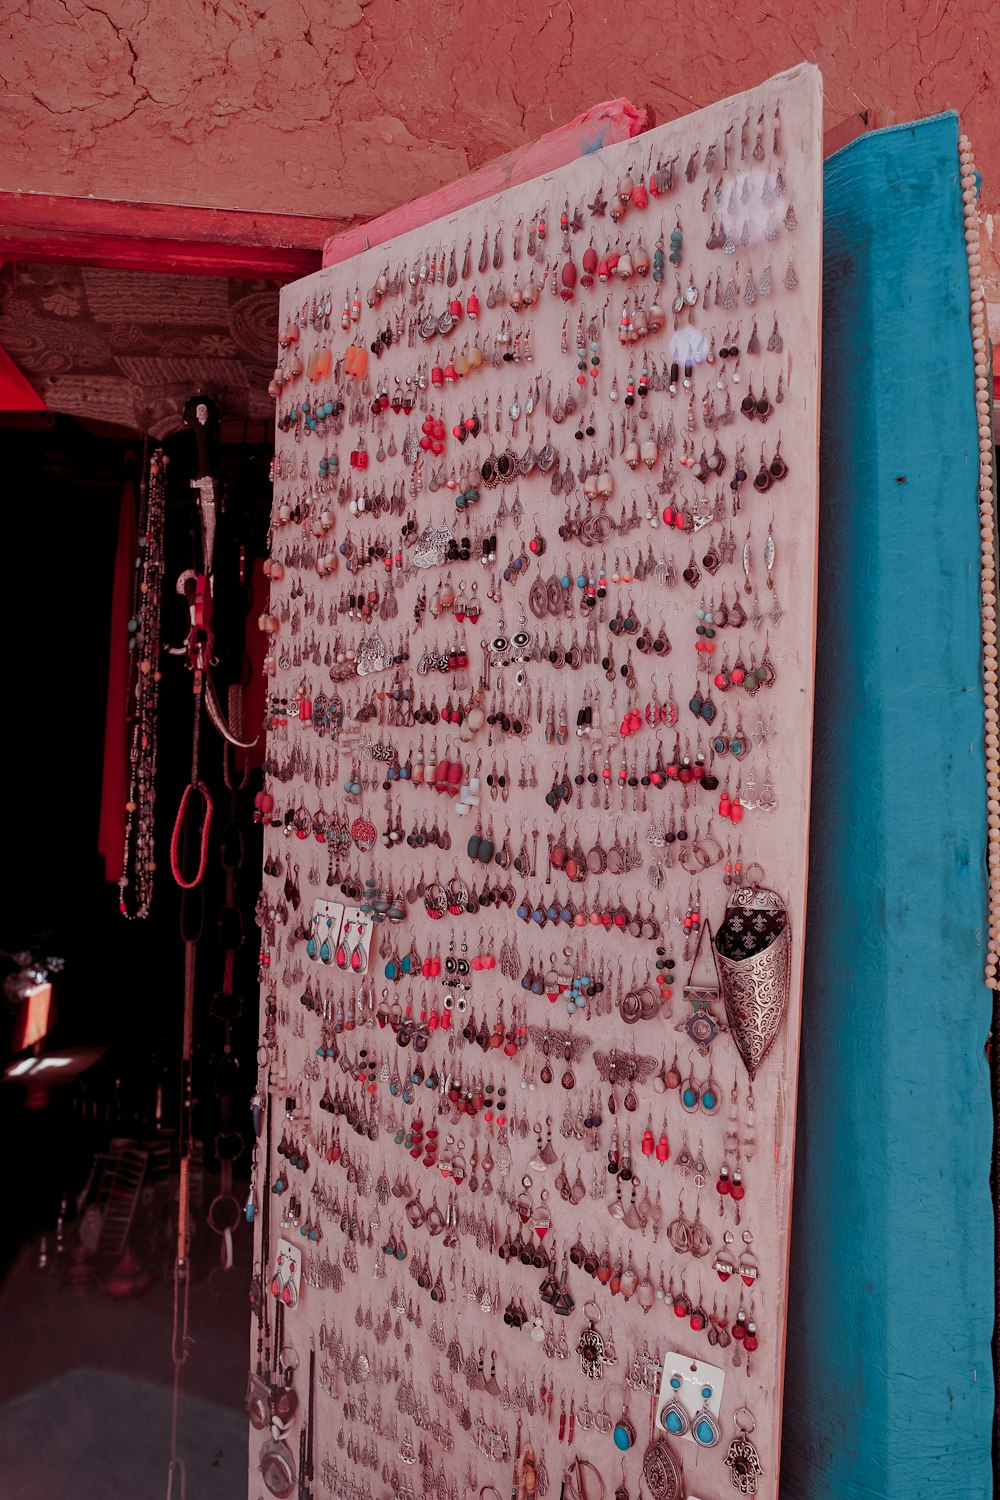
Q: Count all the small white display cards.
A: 4